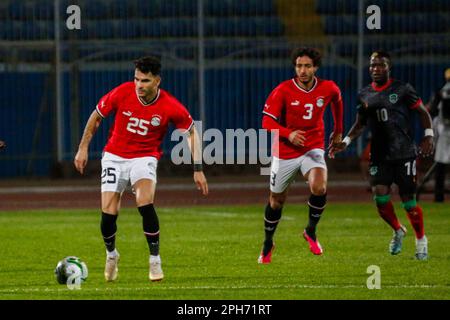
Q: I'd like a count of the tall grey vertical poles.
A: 3